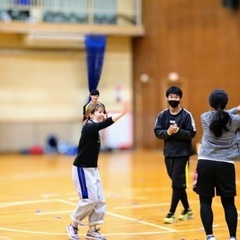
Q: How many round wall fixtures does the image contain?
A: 2